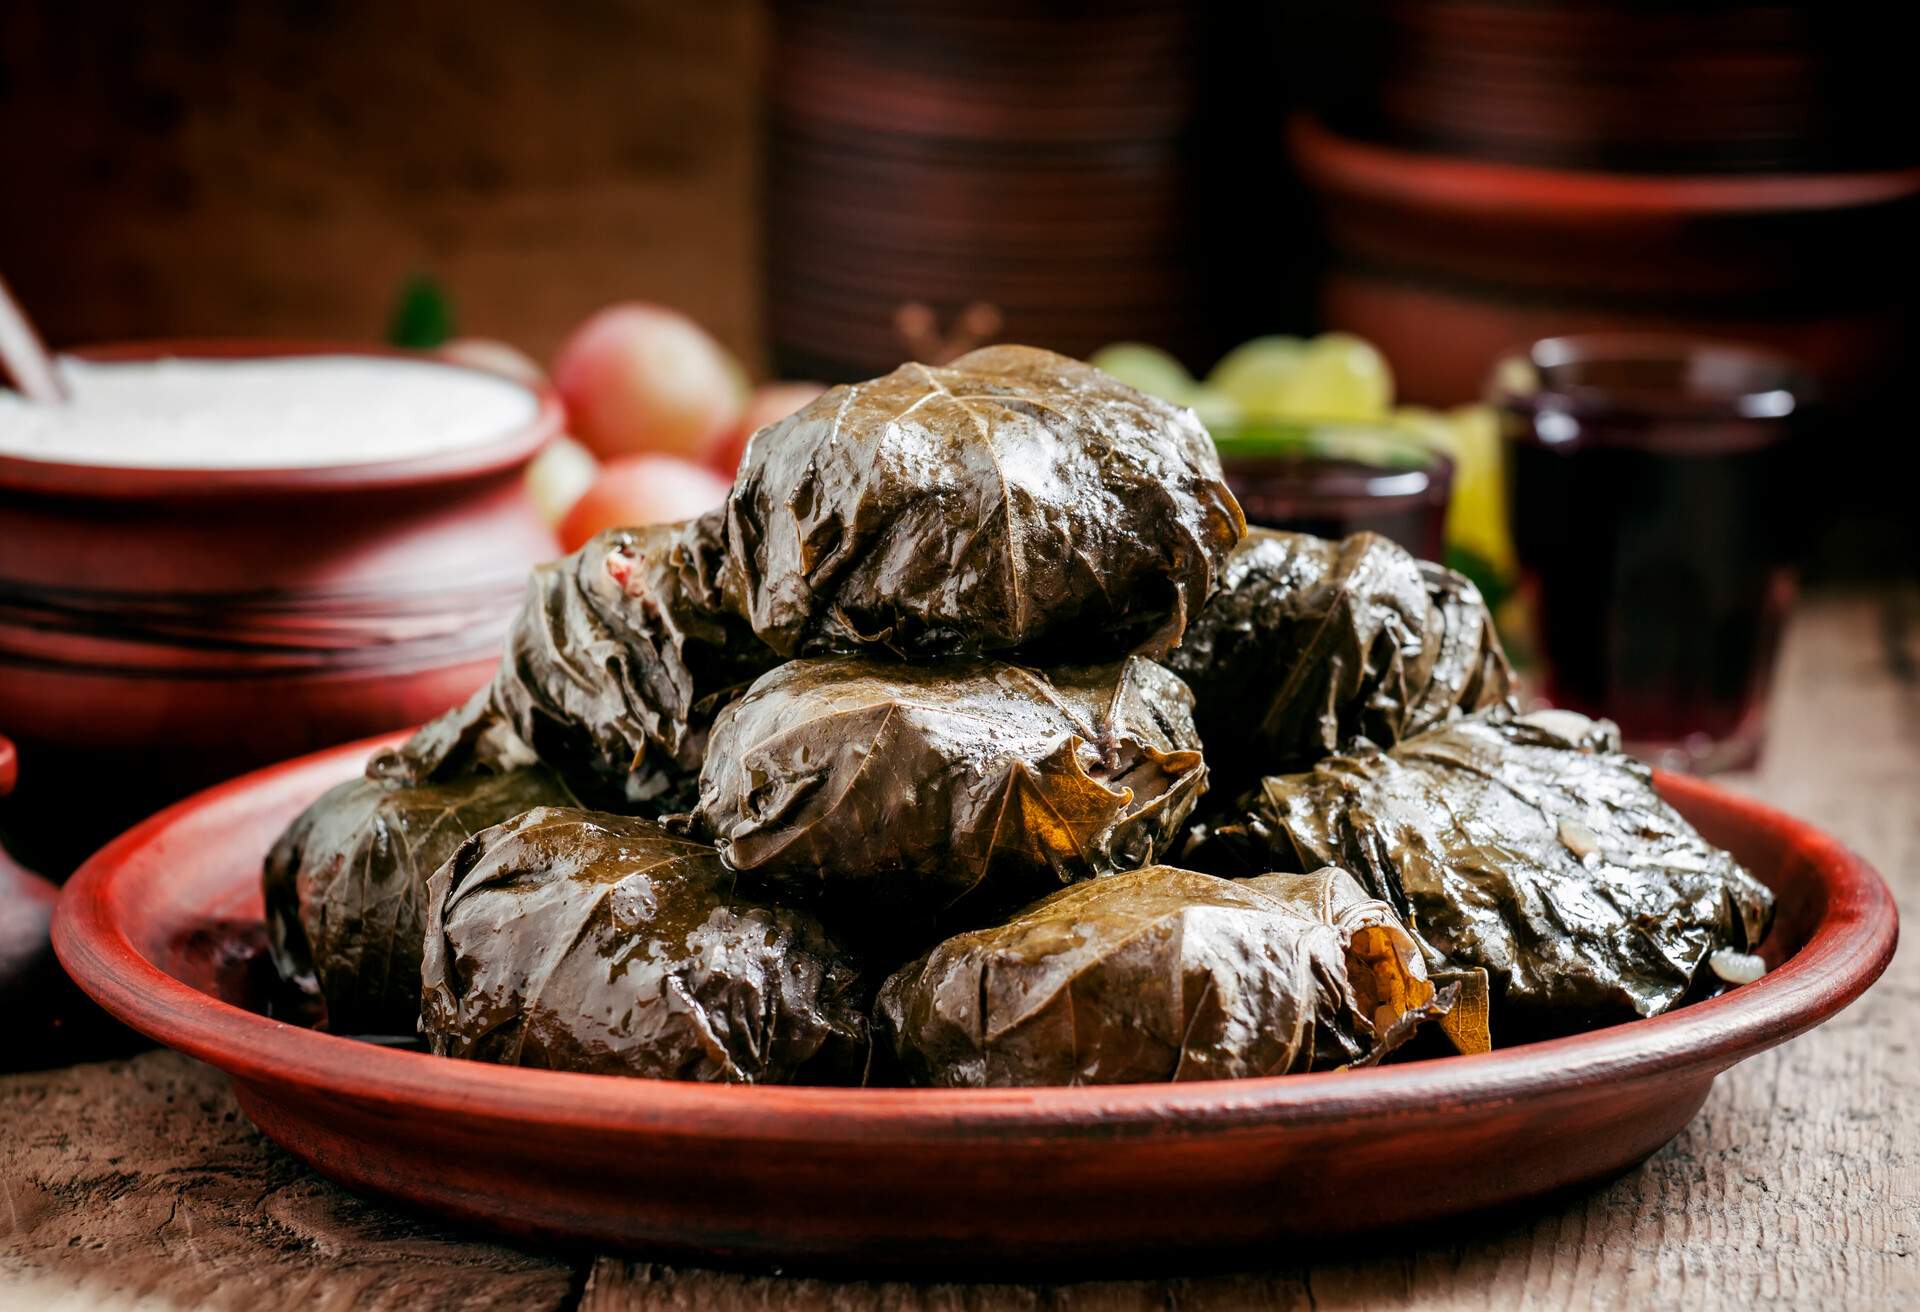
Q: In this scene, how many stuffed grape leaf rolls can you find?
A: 8